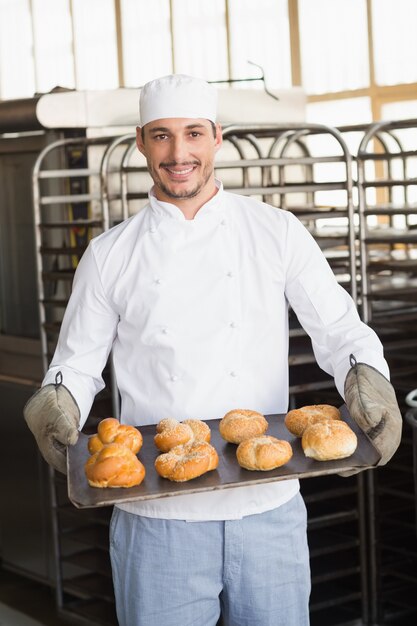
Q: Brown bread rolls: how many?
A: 8